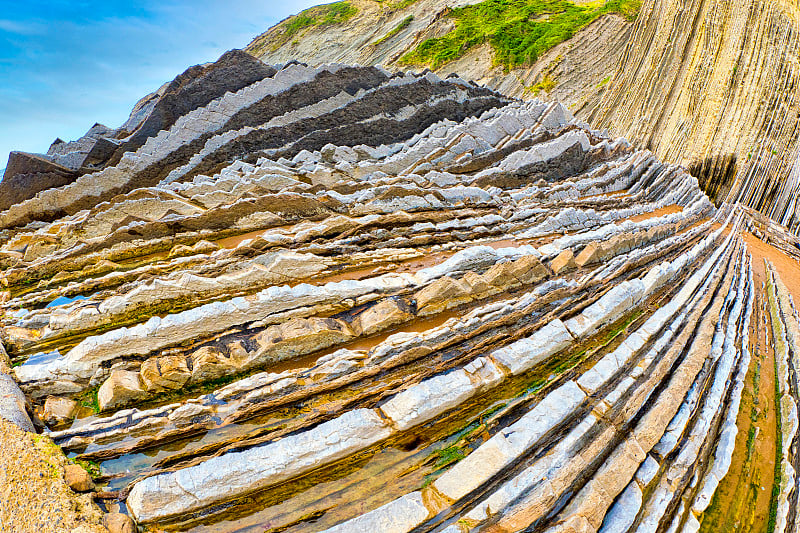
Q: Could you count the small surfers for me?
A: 0